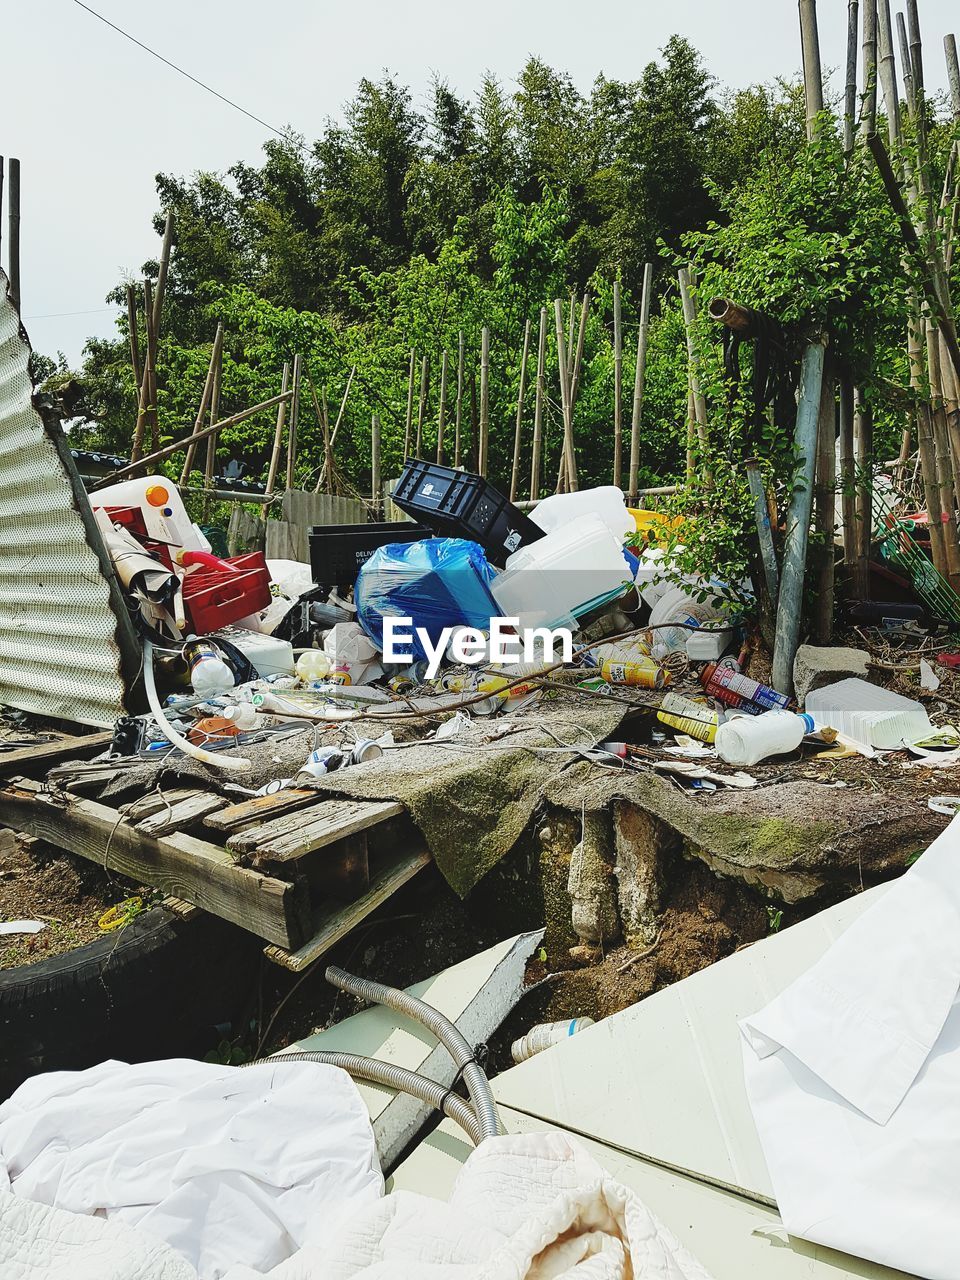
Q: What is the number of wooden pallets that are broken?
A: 1